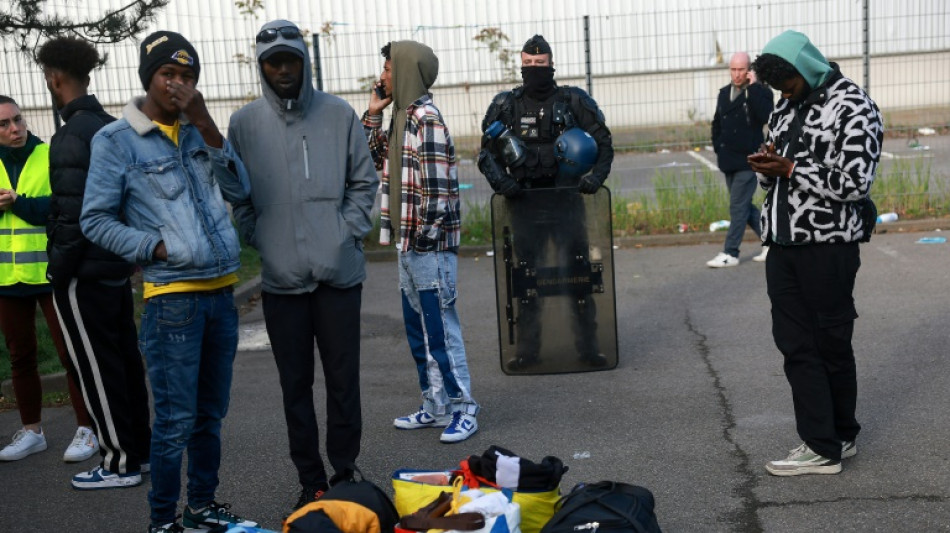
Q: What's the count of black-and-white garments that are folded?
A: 1